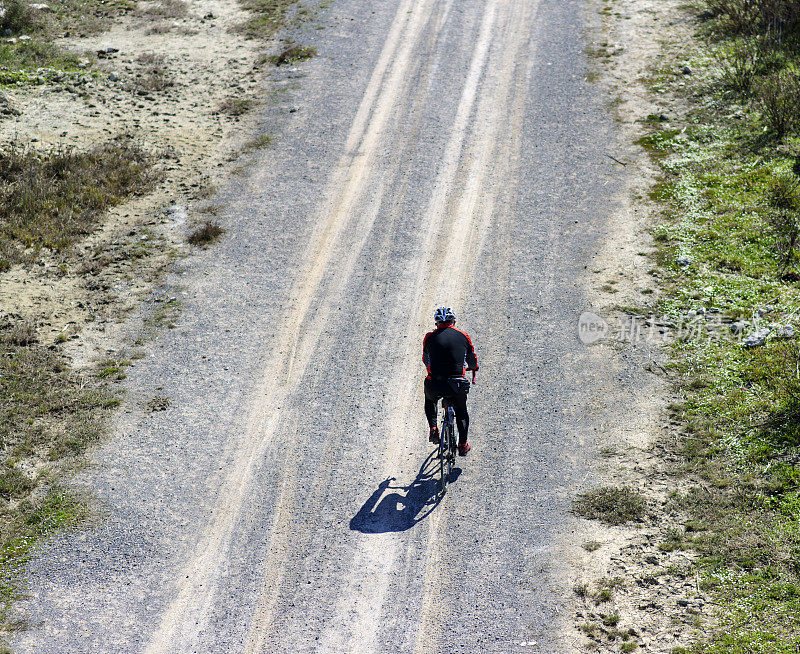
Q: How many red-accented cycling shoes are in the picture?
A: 2